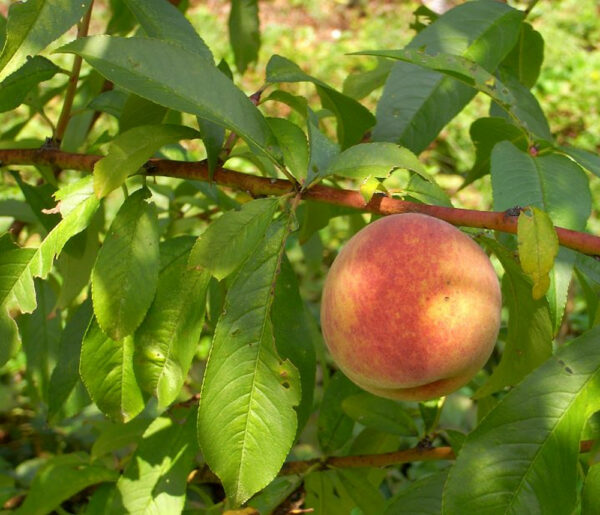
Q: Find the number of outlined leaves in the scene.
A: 0